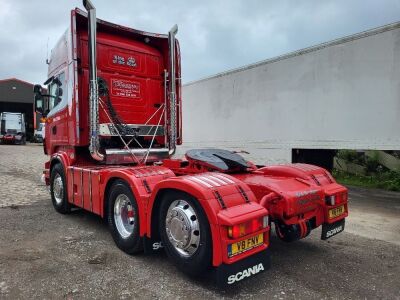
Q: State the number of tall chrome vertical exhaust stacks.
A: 2